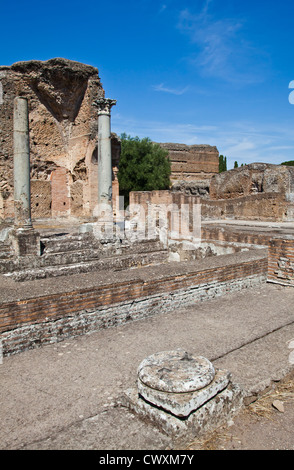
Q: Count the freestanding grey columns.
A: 2